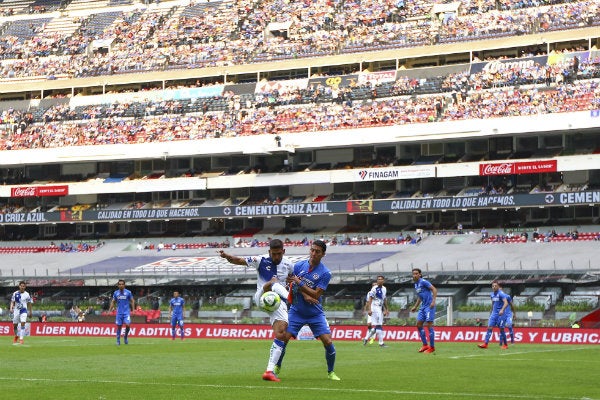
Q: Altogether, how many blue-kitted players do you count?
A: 6